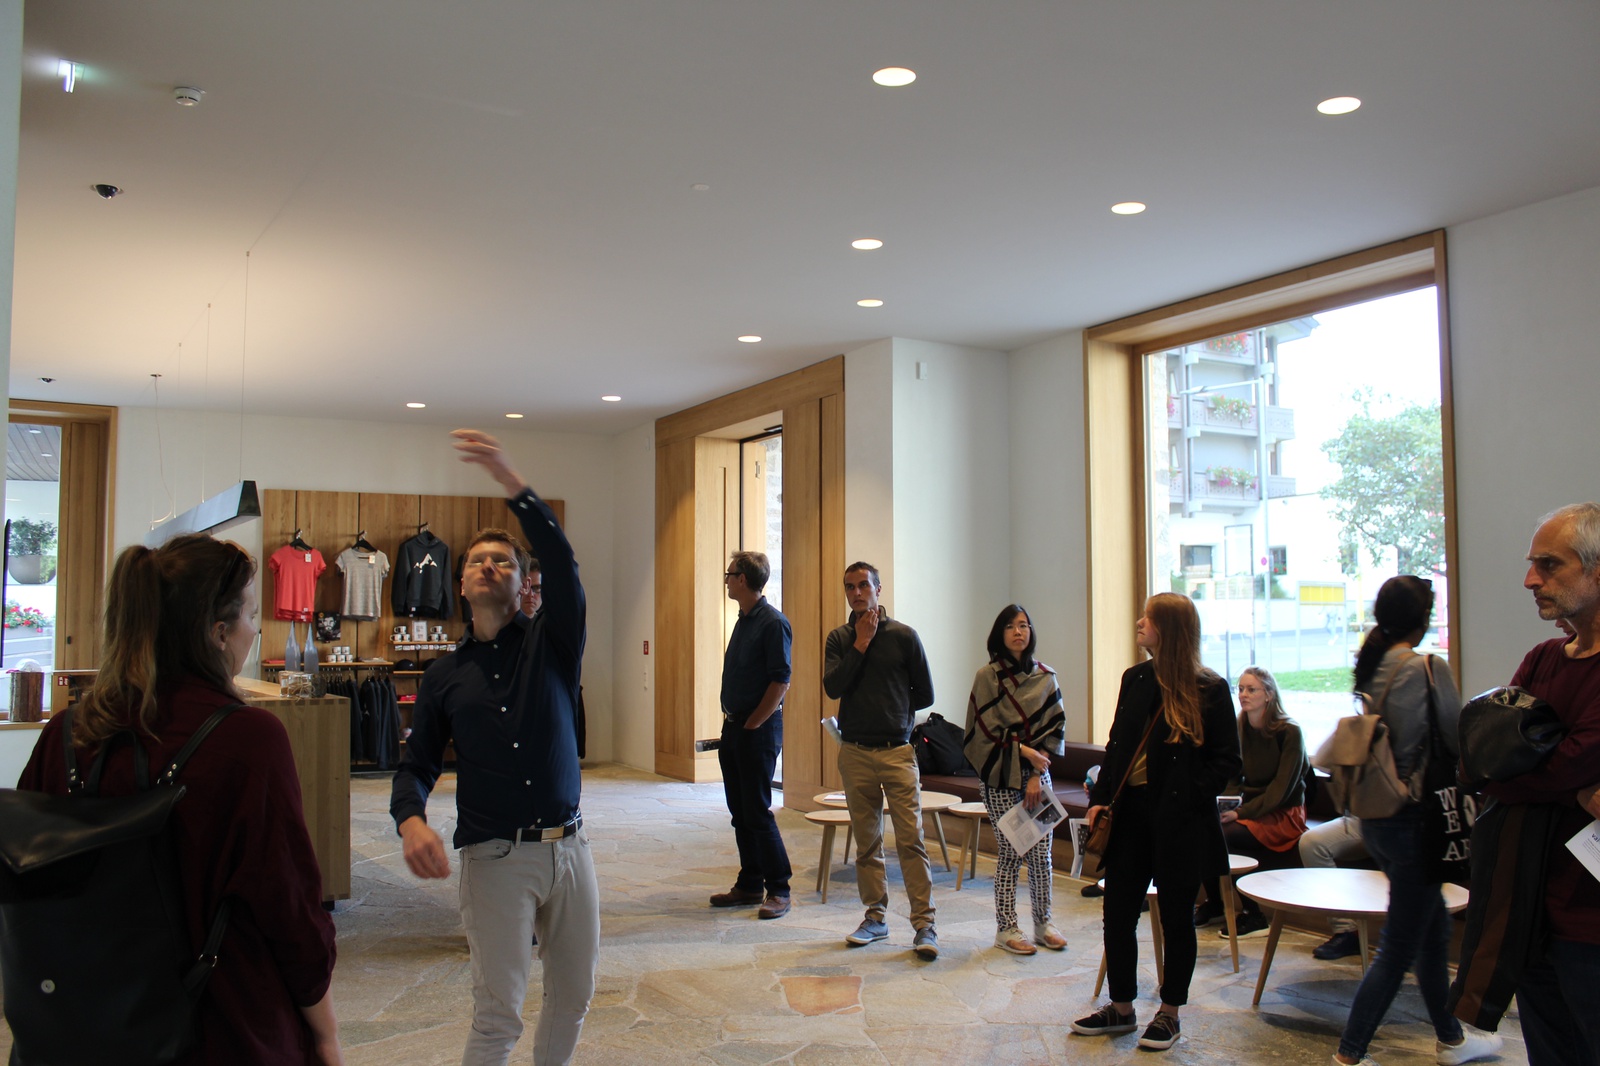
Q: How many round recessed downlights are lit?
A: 9